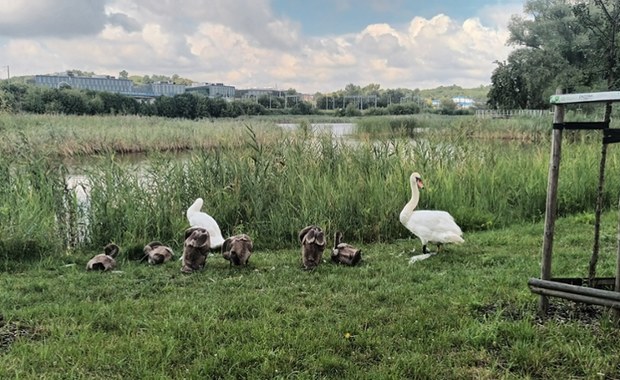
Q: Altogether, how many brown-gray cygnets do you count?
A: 6